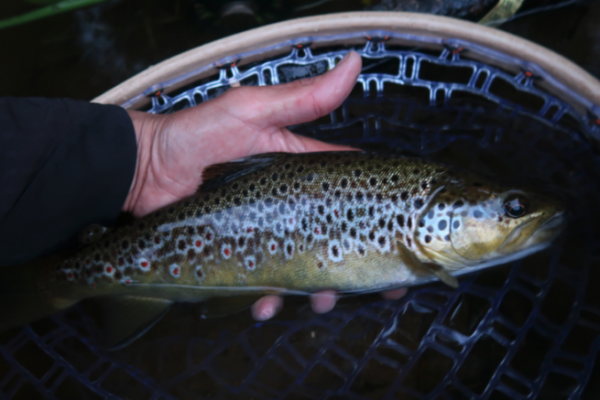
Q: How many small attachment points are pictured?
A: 7